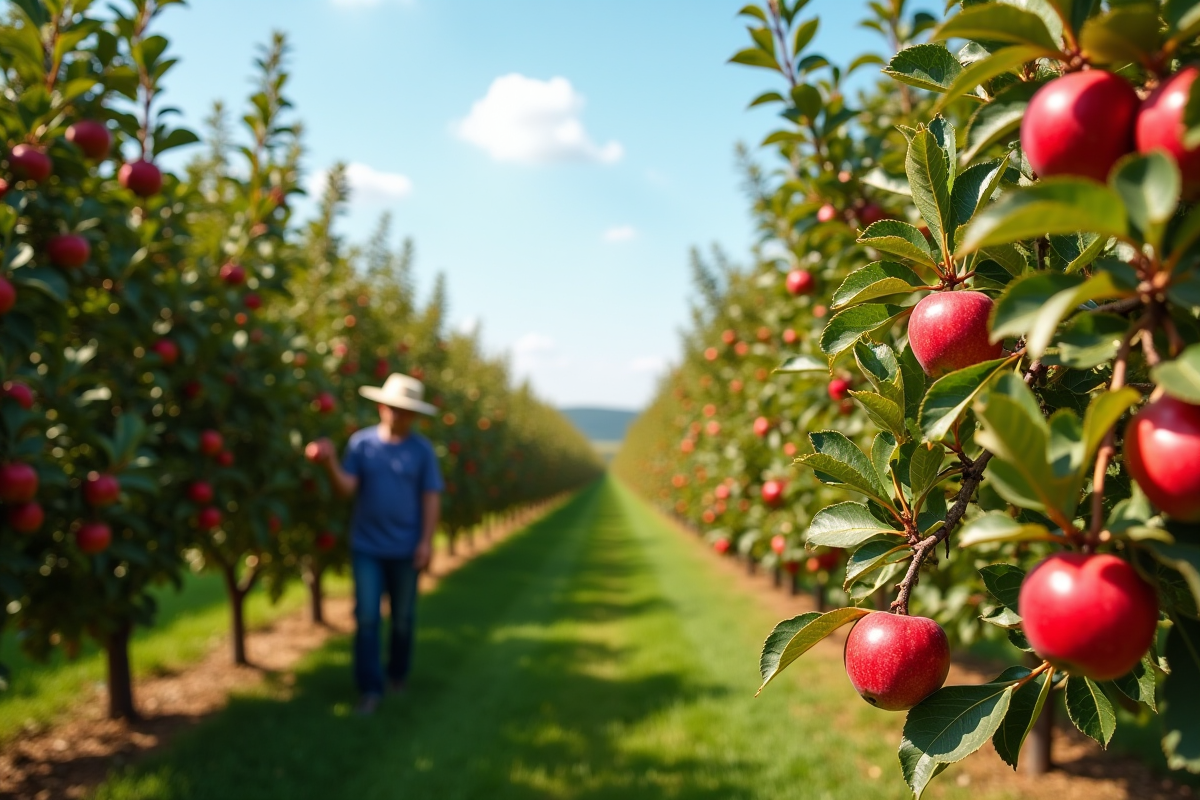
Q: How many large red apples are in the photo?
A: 6